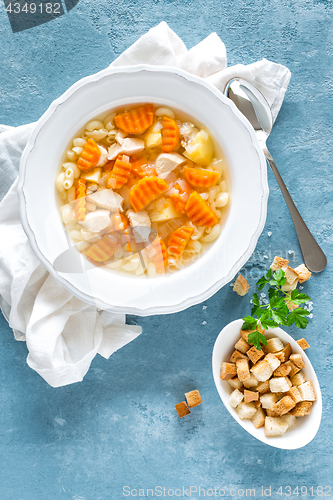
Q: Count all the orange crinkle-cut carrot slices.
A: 11